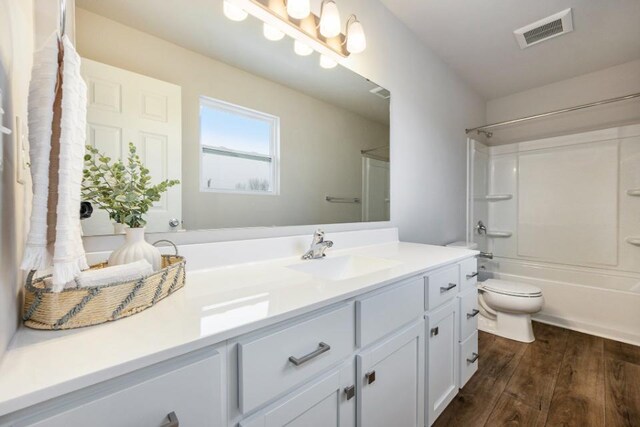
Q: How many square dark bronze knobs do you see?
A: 3